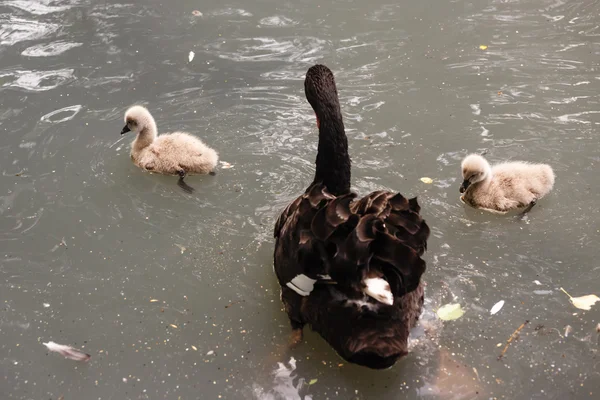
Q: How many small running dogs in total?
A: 0